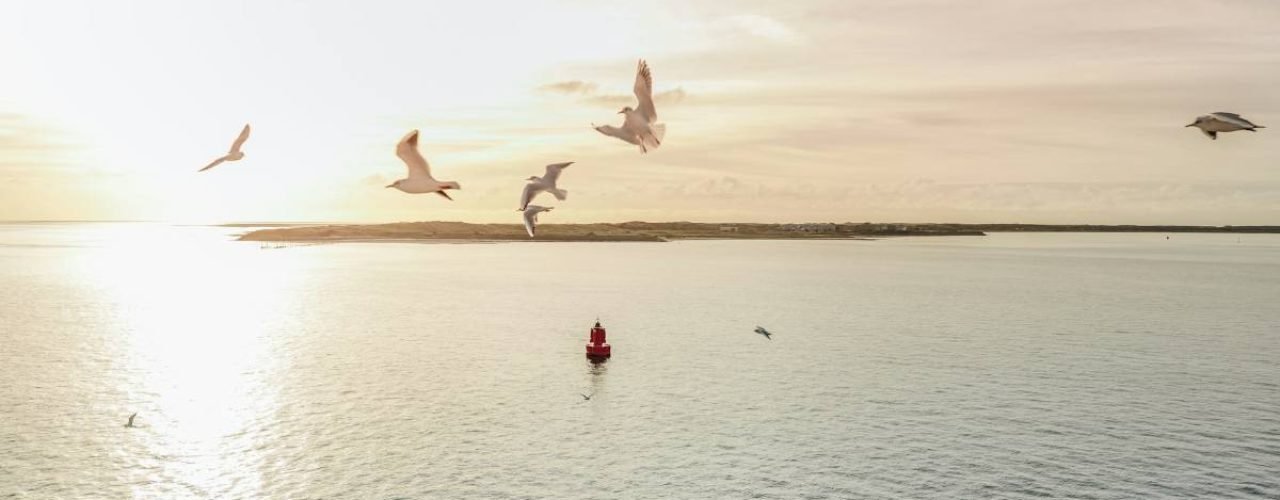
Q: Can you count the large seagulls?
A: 6